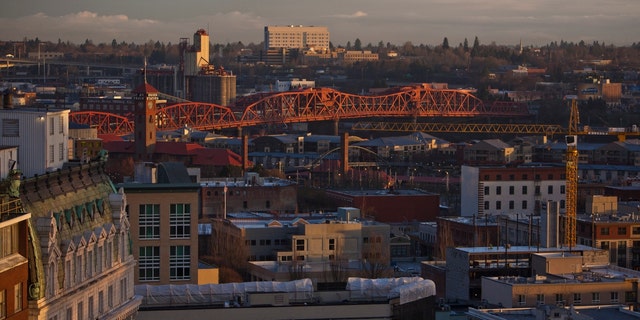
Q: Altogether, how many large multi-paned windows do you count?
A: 4